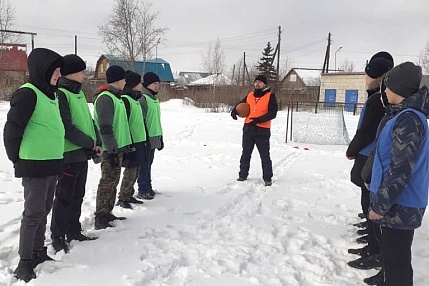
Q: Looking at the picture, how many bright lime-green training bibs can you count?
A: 5